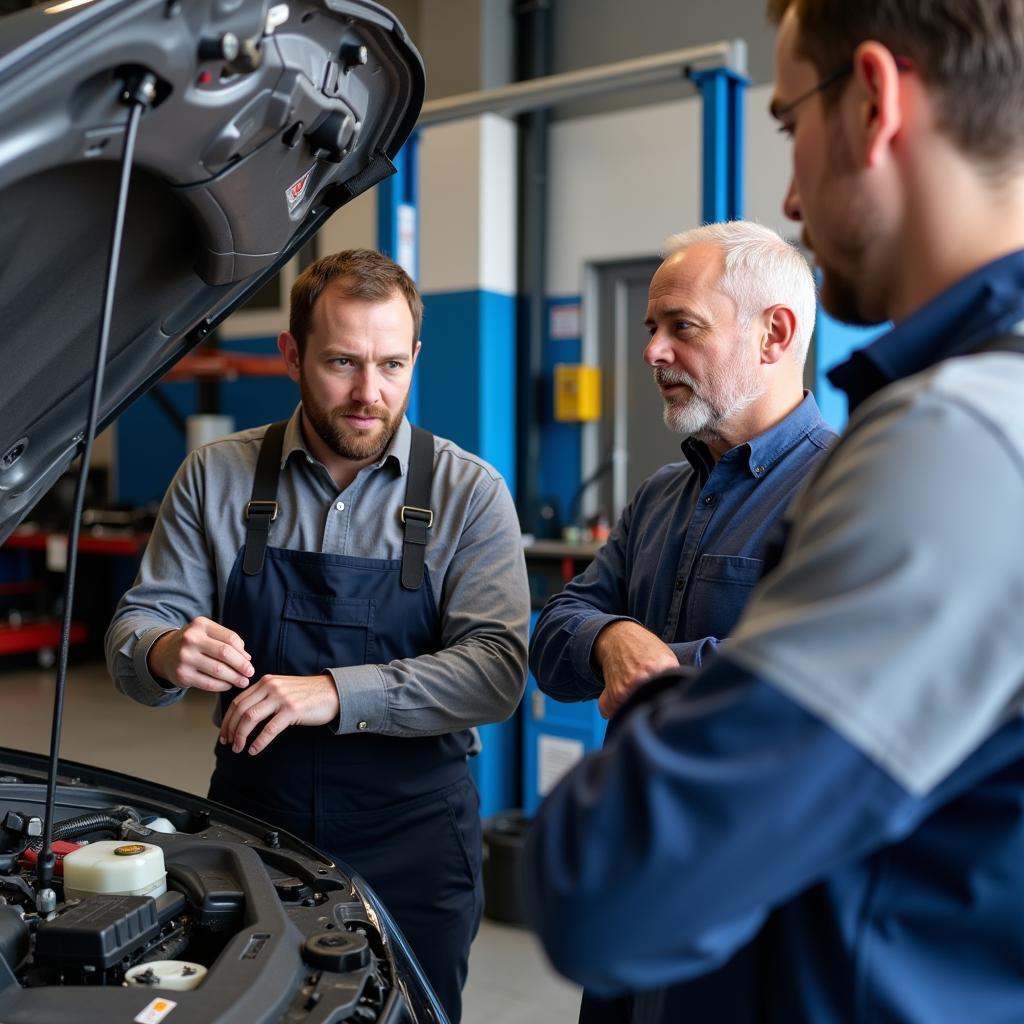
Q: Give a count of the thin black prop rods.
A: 1